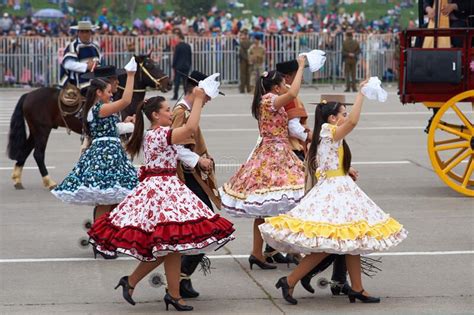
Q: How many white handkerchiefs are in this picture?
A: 4